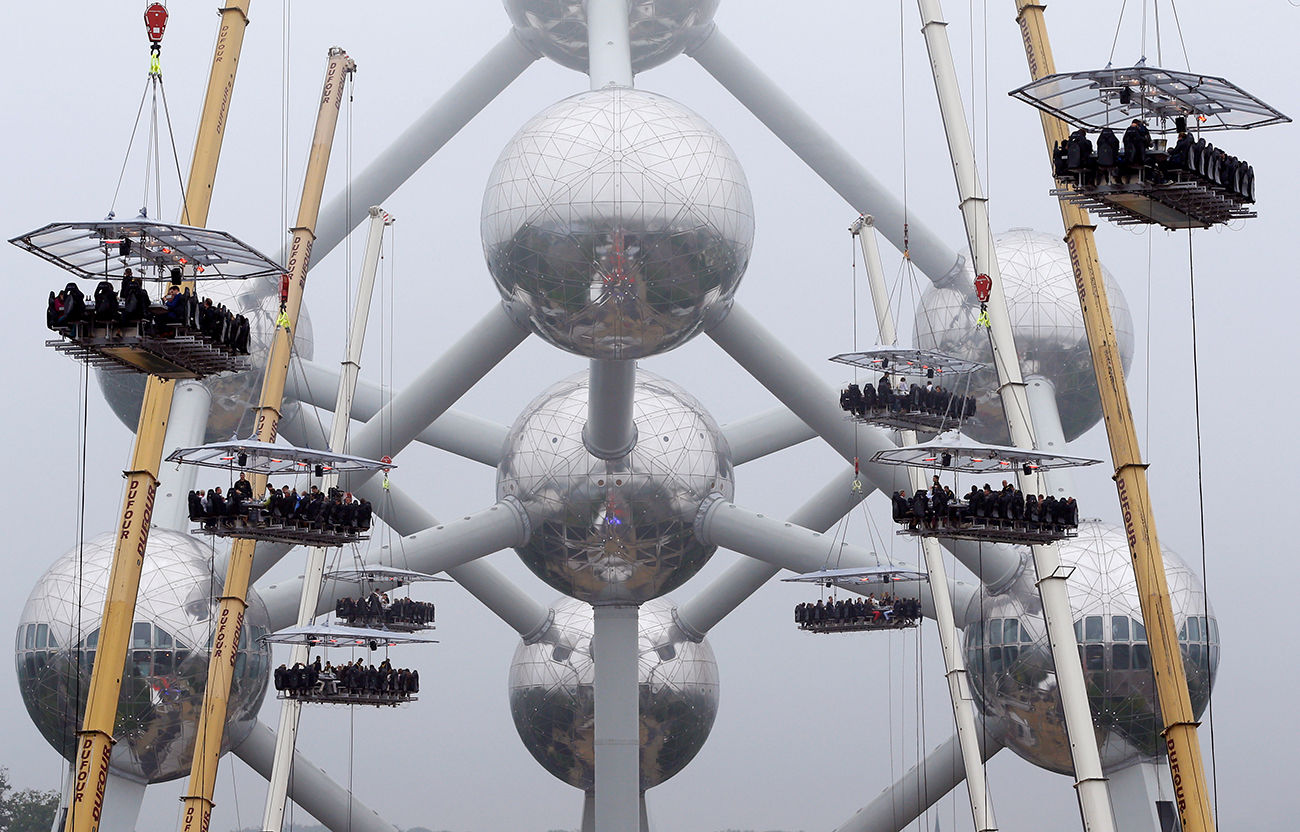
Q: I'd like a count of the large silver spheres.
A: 8